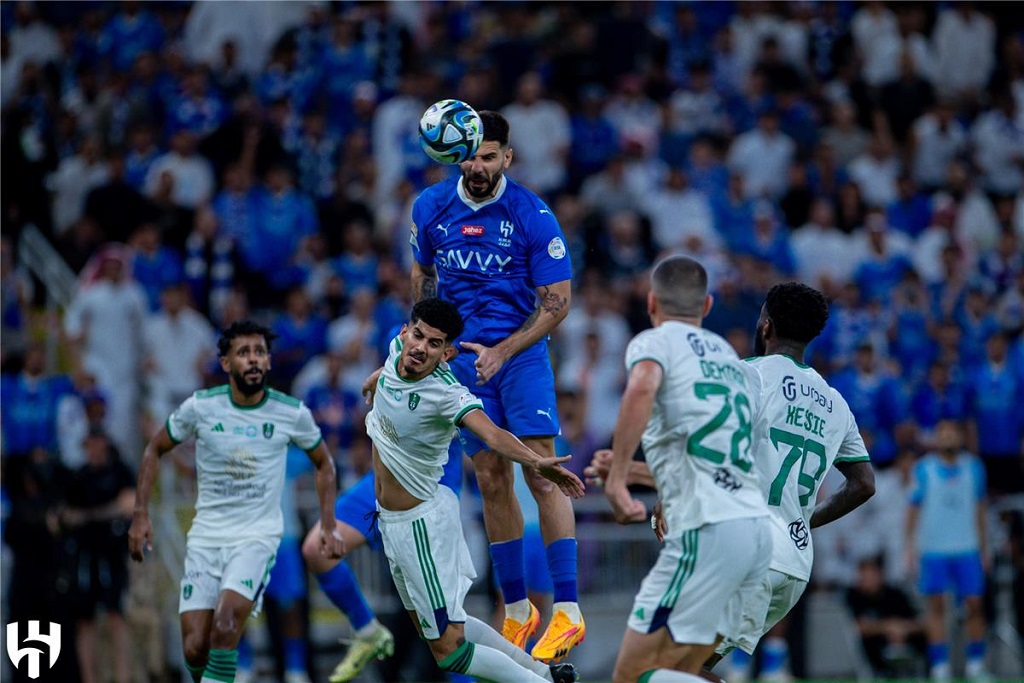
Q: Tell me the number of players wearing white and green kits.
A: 4